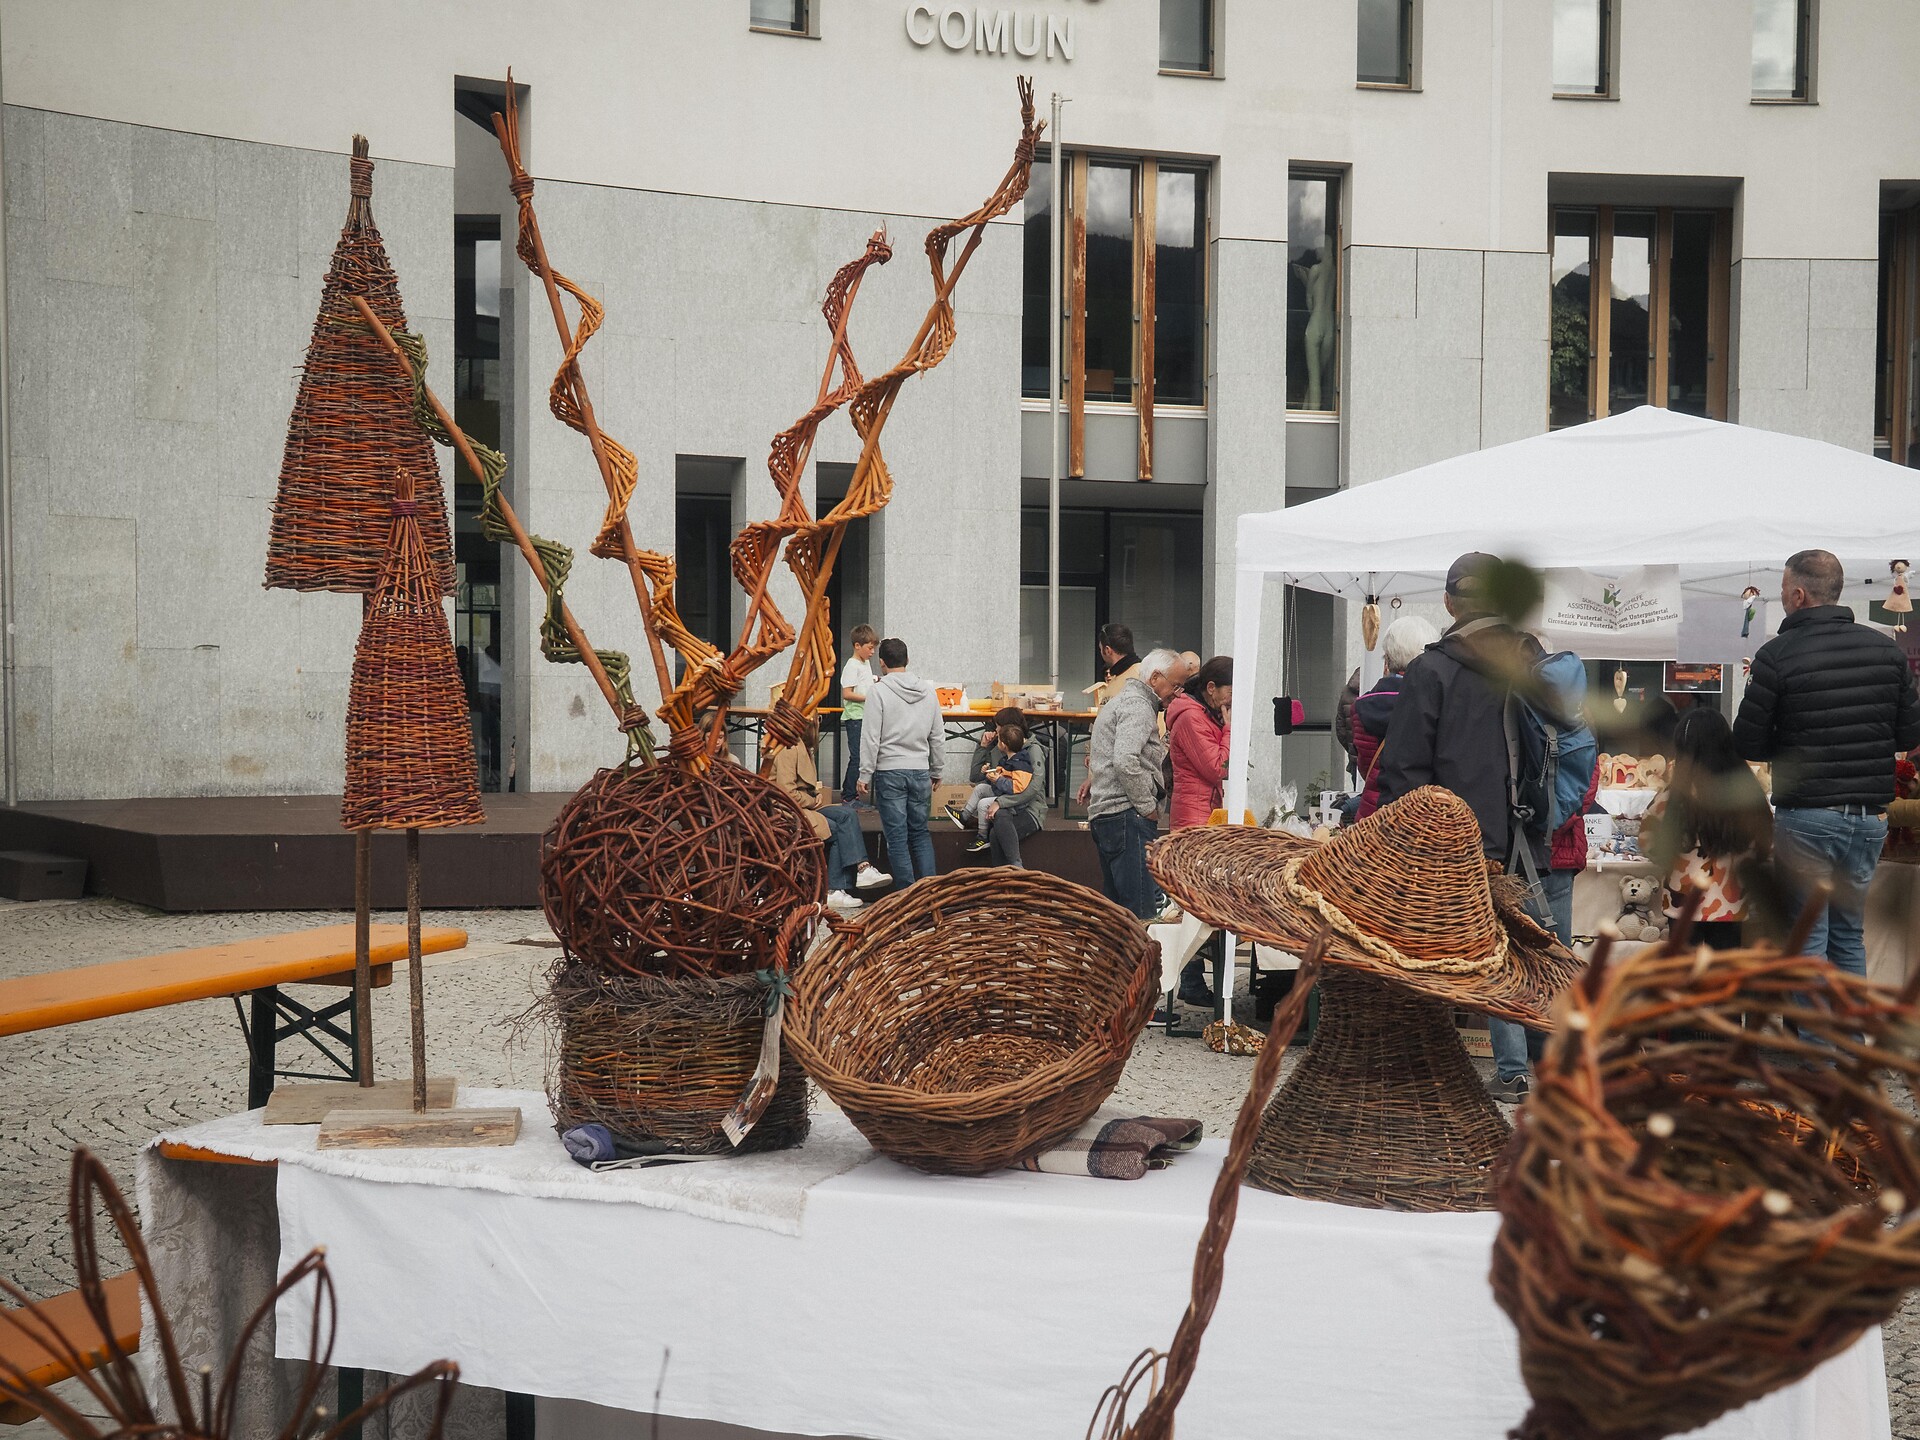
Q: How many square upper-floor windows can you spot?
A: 5